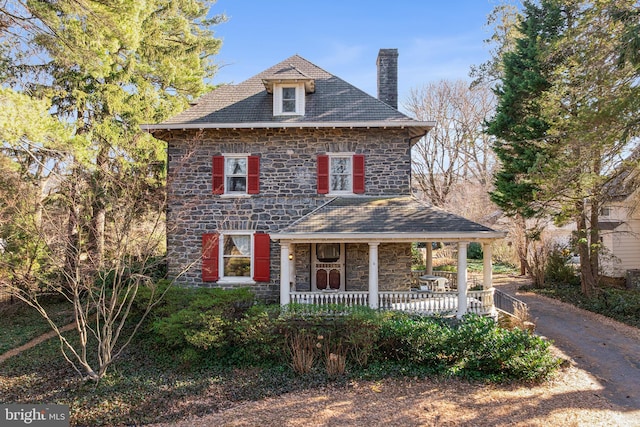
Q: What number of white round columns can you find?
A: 5